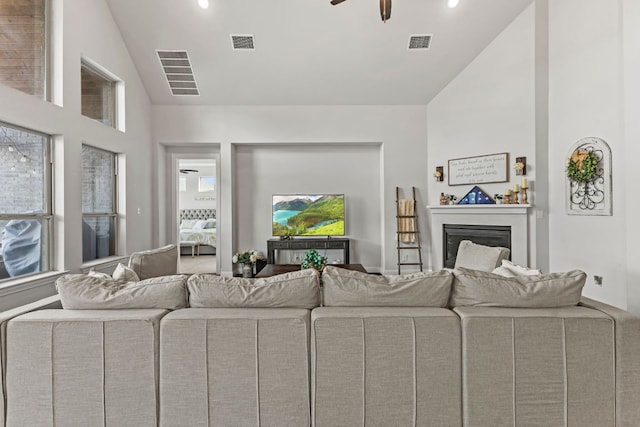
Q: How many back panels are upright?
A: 4